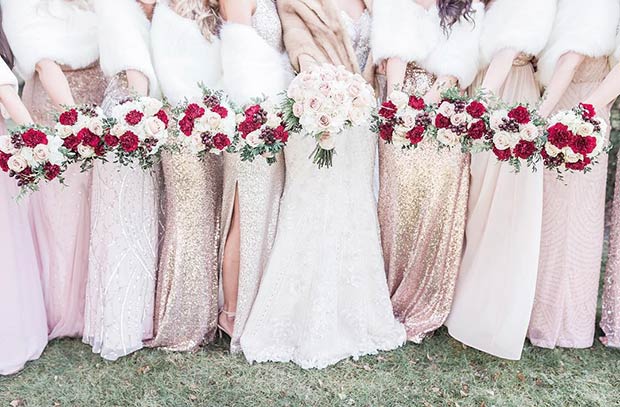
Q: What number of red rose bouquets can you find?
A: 9